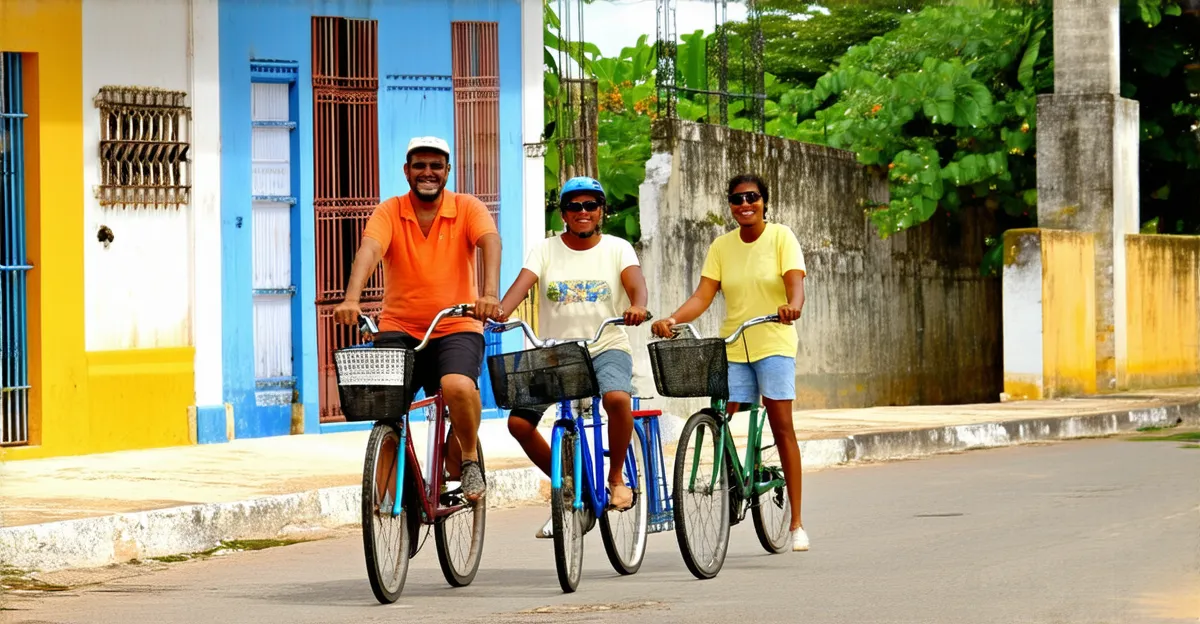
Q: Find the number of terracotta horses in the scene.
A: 0